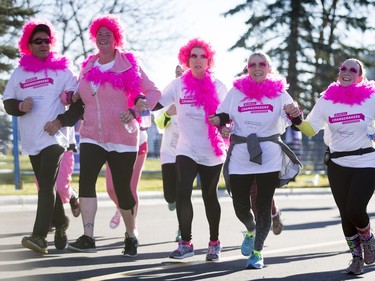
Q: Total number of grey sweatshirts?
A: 1